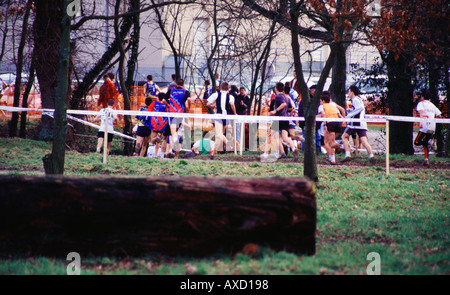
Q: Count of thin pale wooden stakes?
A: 4